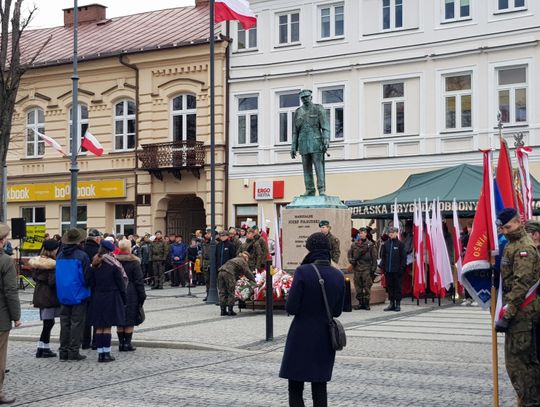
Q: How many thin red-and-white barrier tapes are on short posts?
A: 1